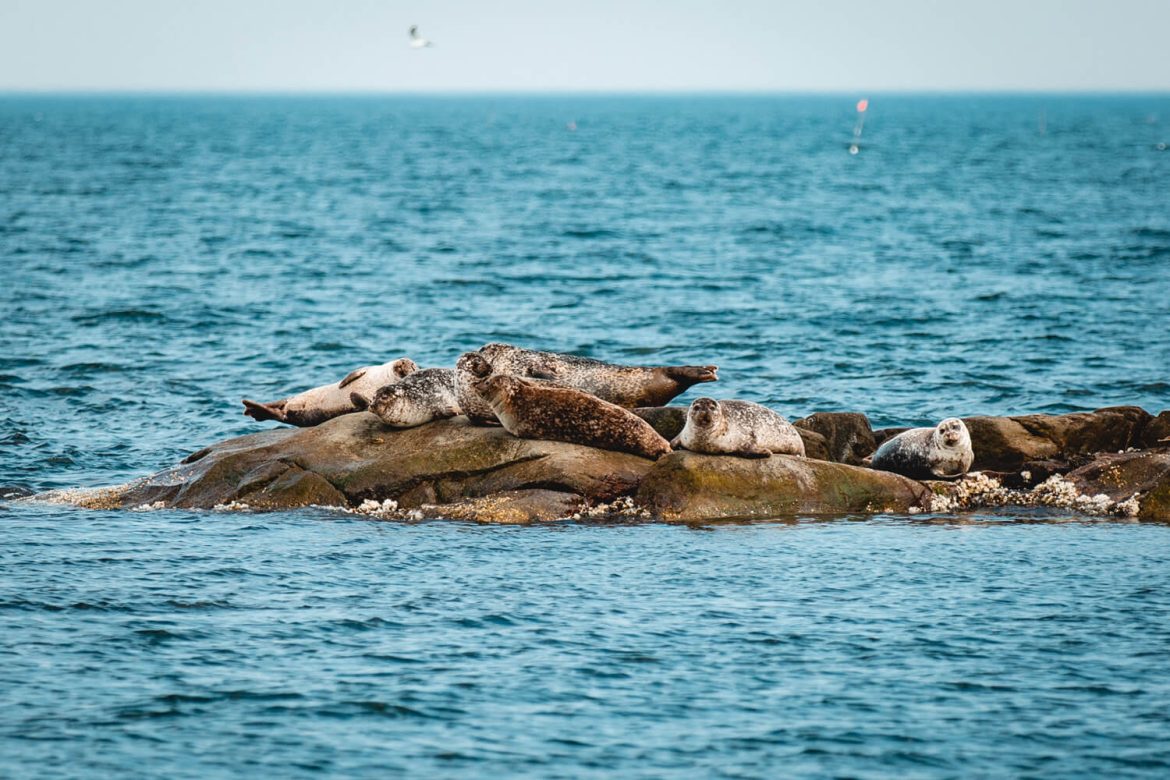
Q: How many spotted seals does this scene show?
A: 7